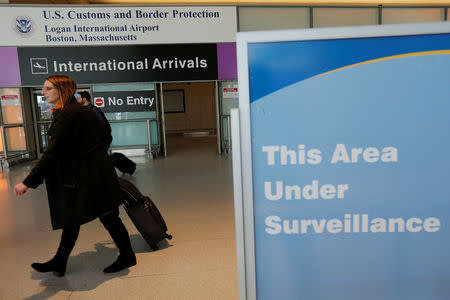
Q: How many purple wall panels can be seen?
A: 2